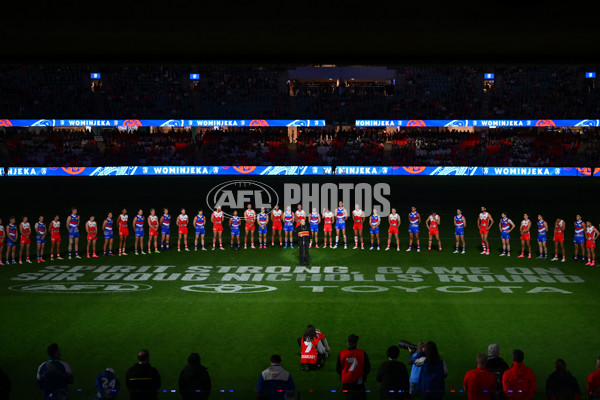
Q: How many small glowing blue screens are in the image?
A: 4